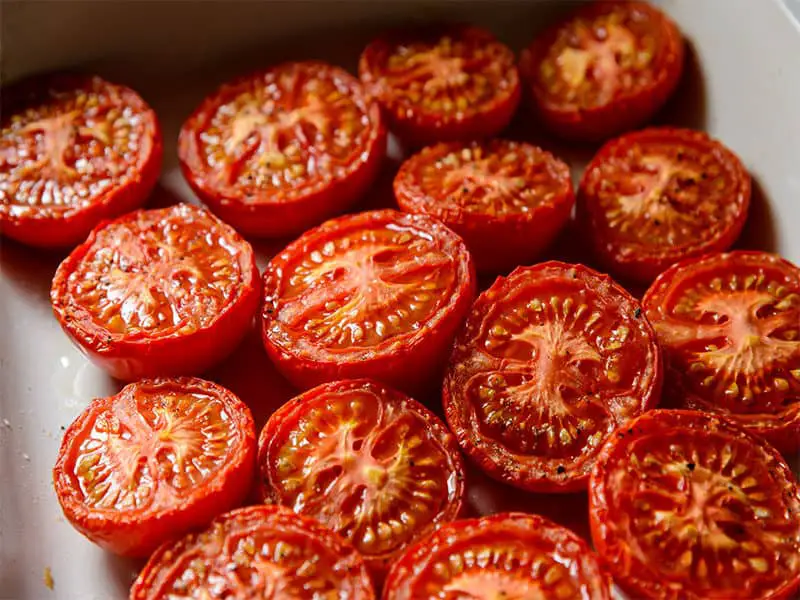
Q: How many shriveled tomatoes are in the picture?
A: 15